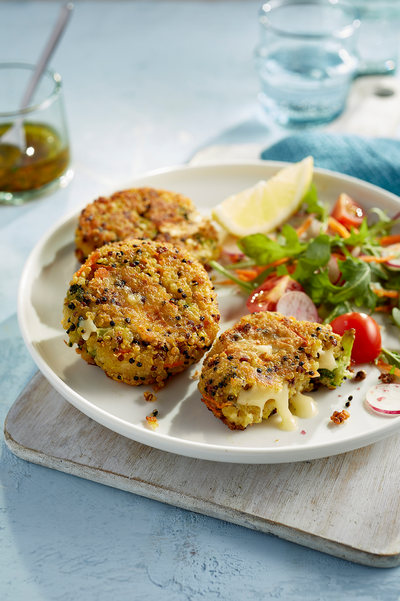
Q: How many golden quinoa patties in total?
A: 3